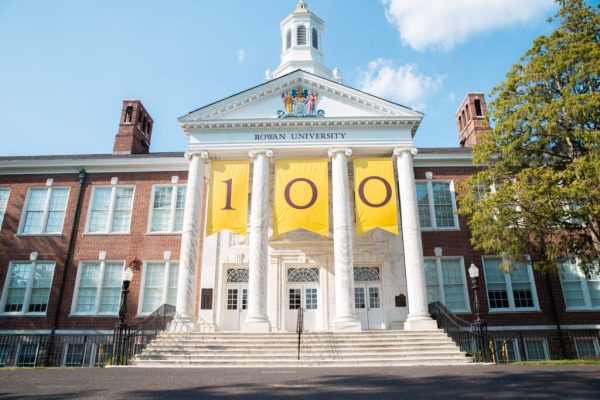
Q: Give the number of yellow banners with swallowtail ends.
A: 3